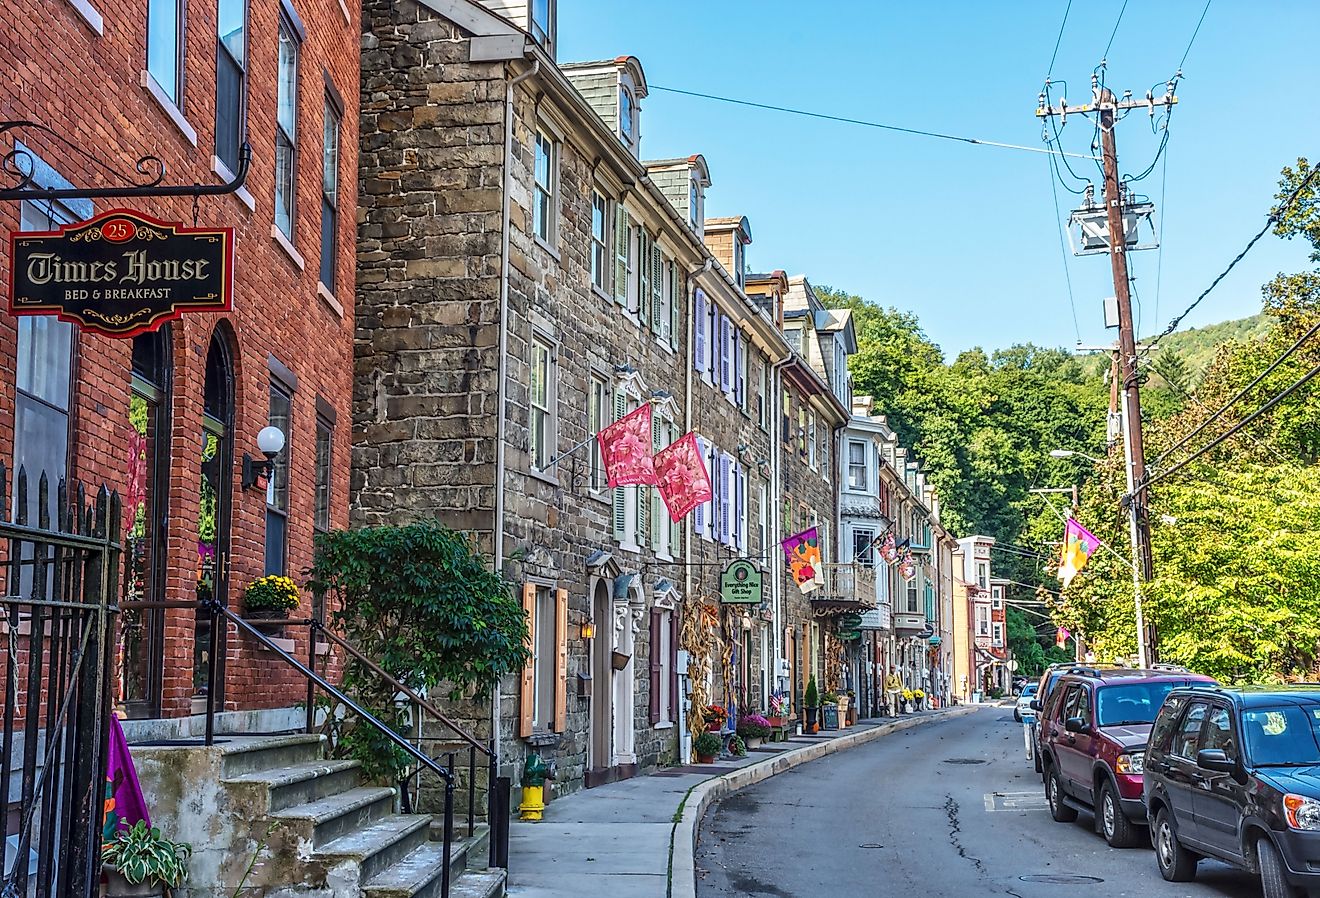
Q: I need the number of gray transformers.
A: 1